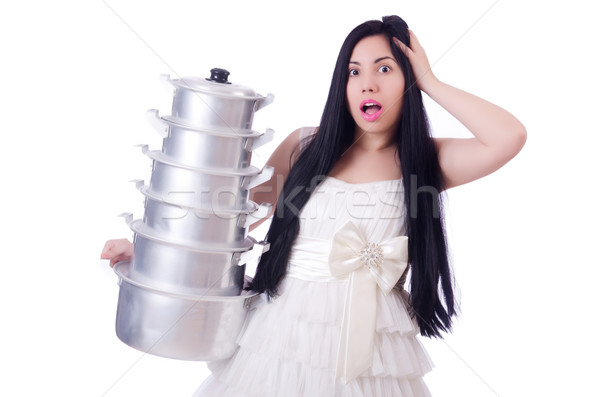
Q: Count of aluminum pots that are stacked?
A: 6